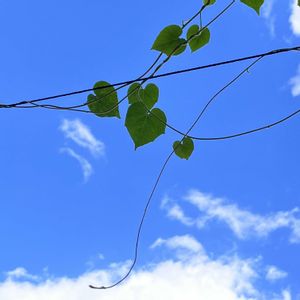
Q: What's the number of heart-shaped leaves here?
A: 6